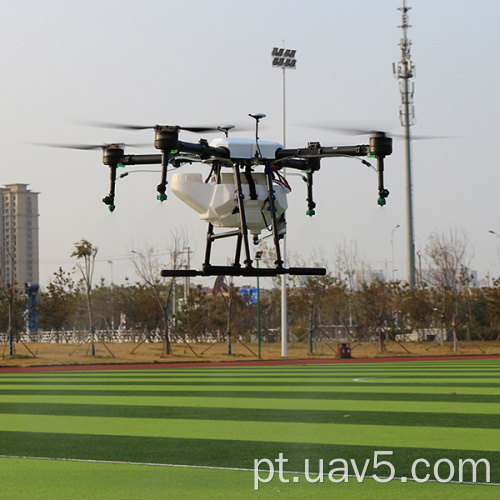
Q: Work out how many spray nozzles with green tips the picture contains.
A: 4